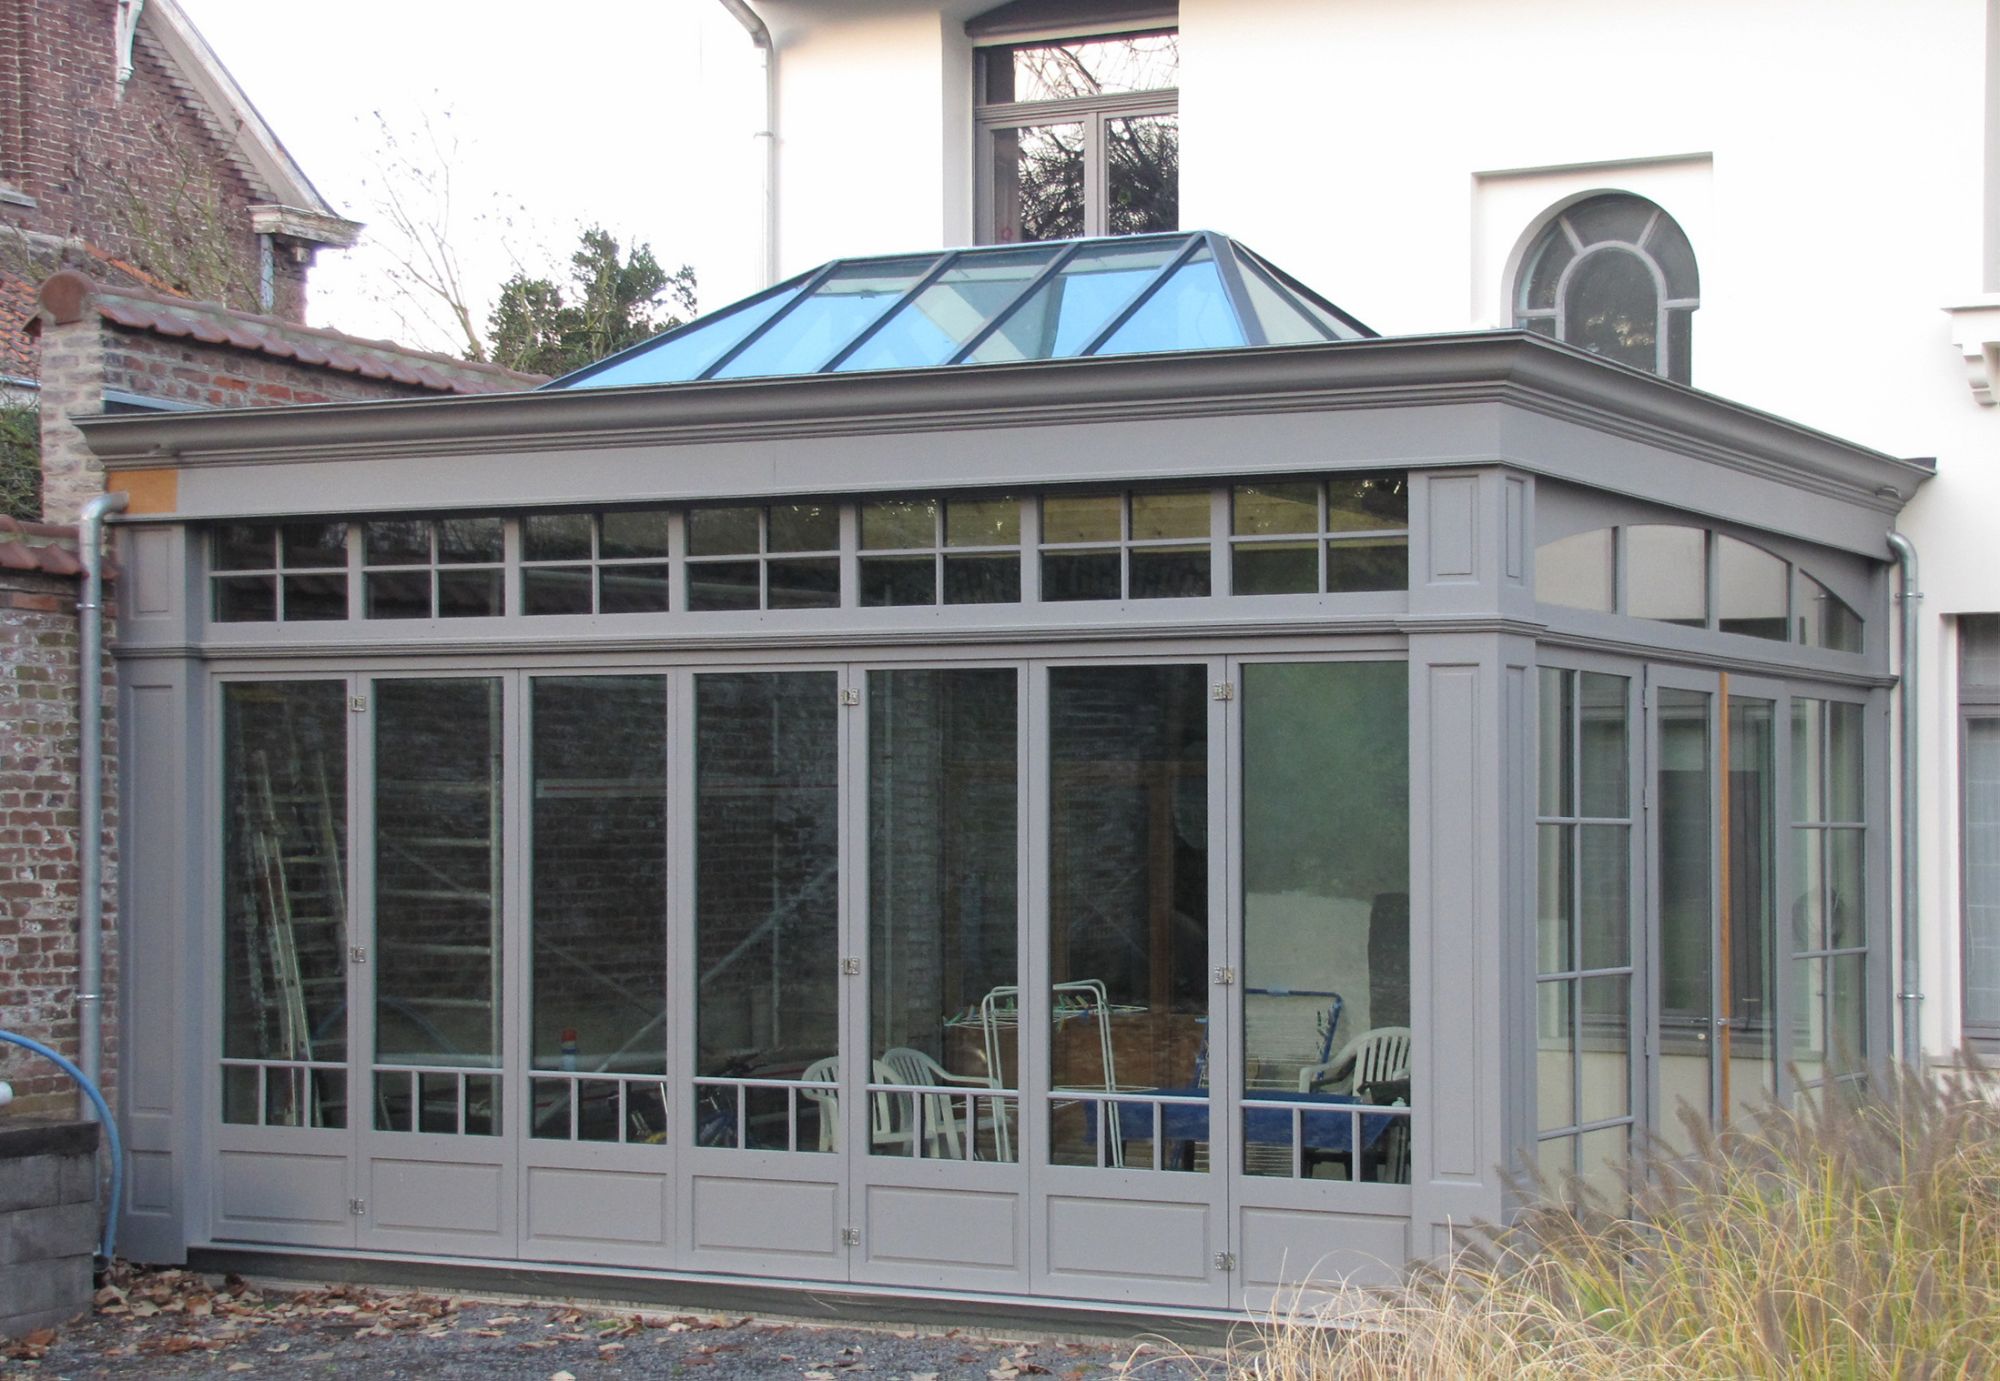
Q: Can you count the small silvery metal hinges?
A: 9